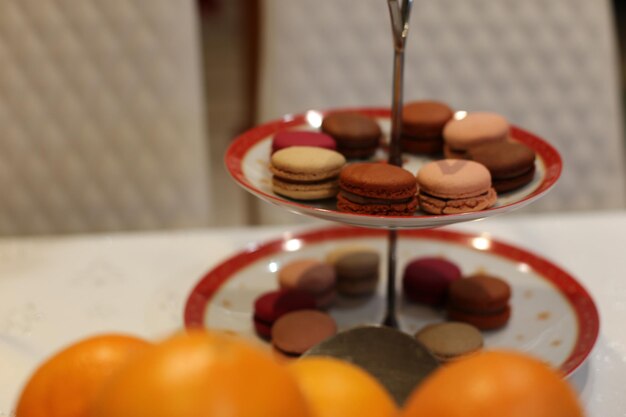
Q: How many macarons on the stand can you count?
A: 15